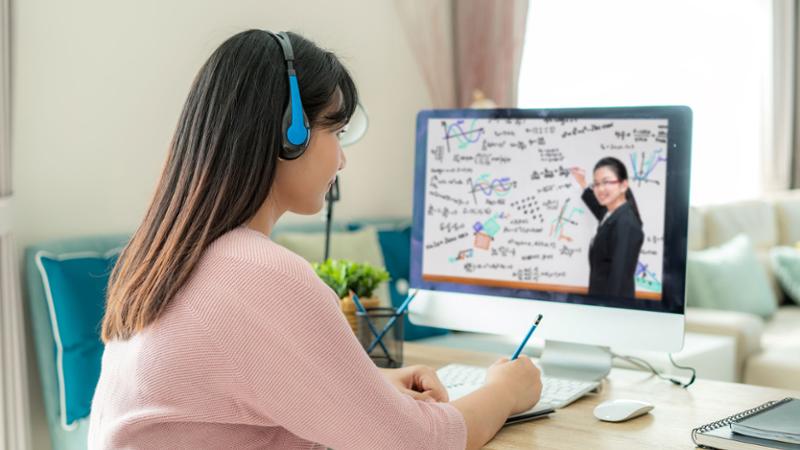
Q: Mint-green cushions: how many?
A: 2